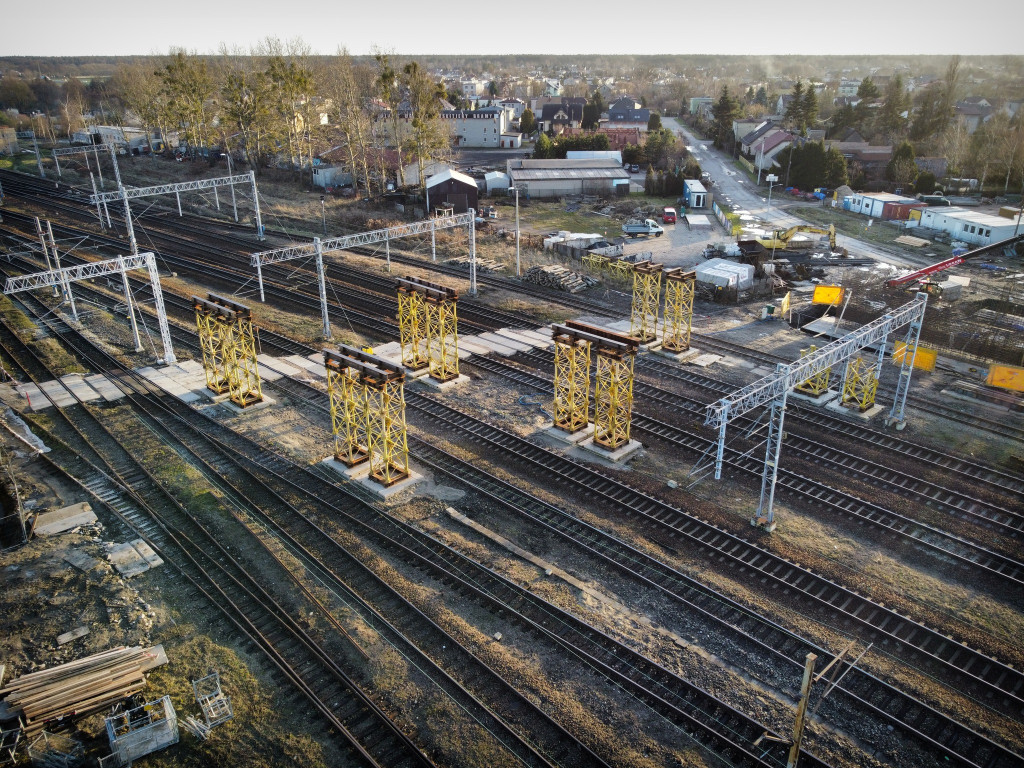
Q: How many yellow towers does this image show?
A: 12